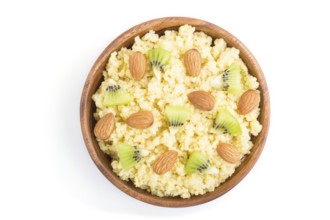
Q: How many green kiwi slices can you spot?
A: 7